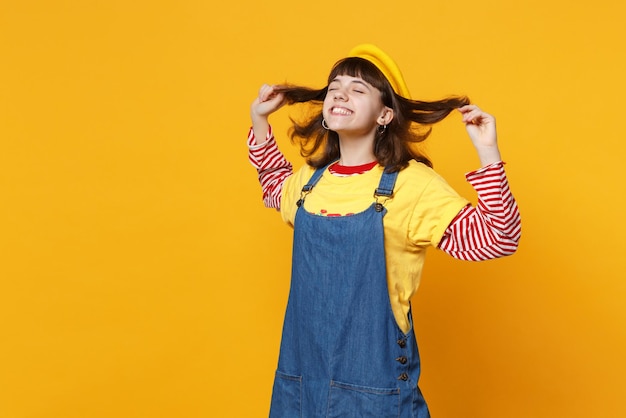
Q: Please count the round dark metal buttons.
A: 5